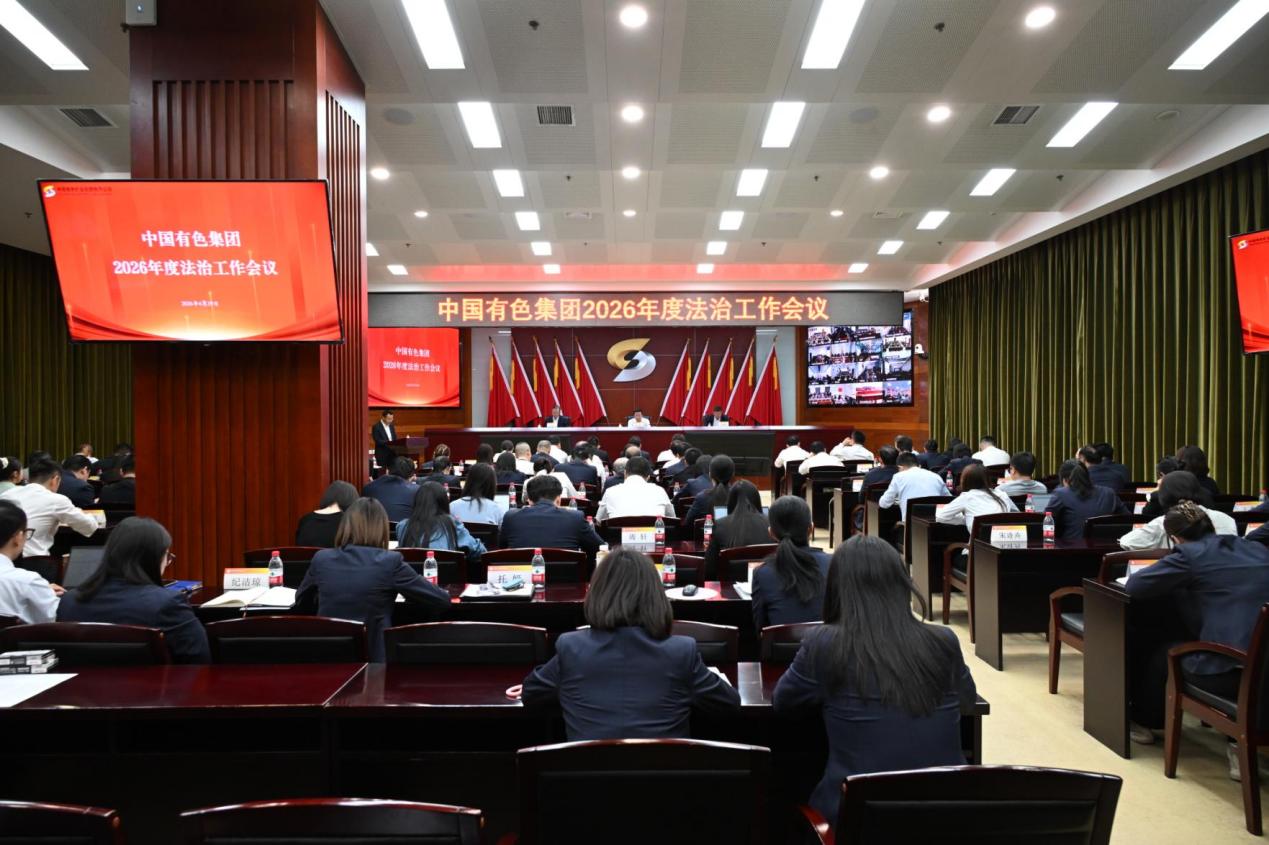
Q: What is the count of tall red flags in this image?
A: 10